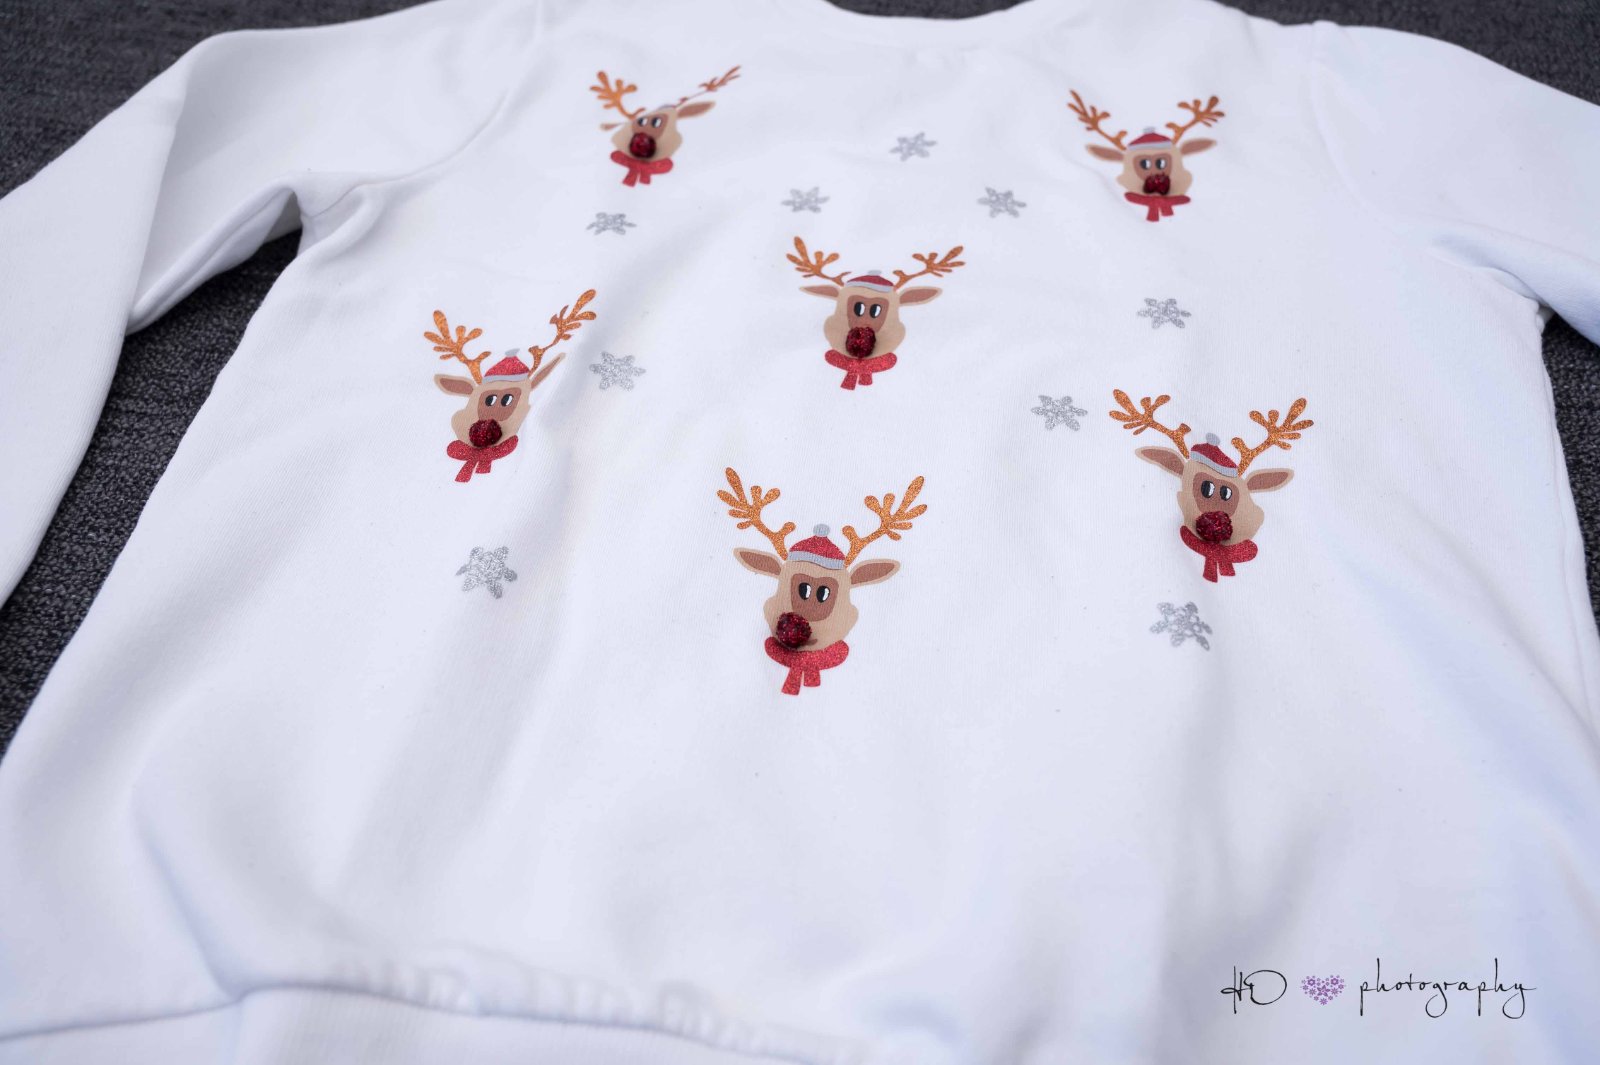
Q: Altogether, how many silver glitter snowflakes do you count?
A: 9